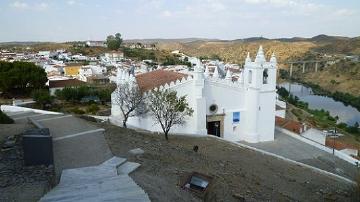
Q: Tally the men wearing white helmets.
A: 0